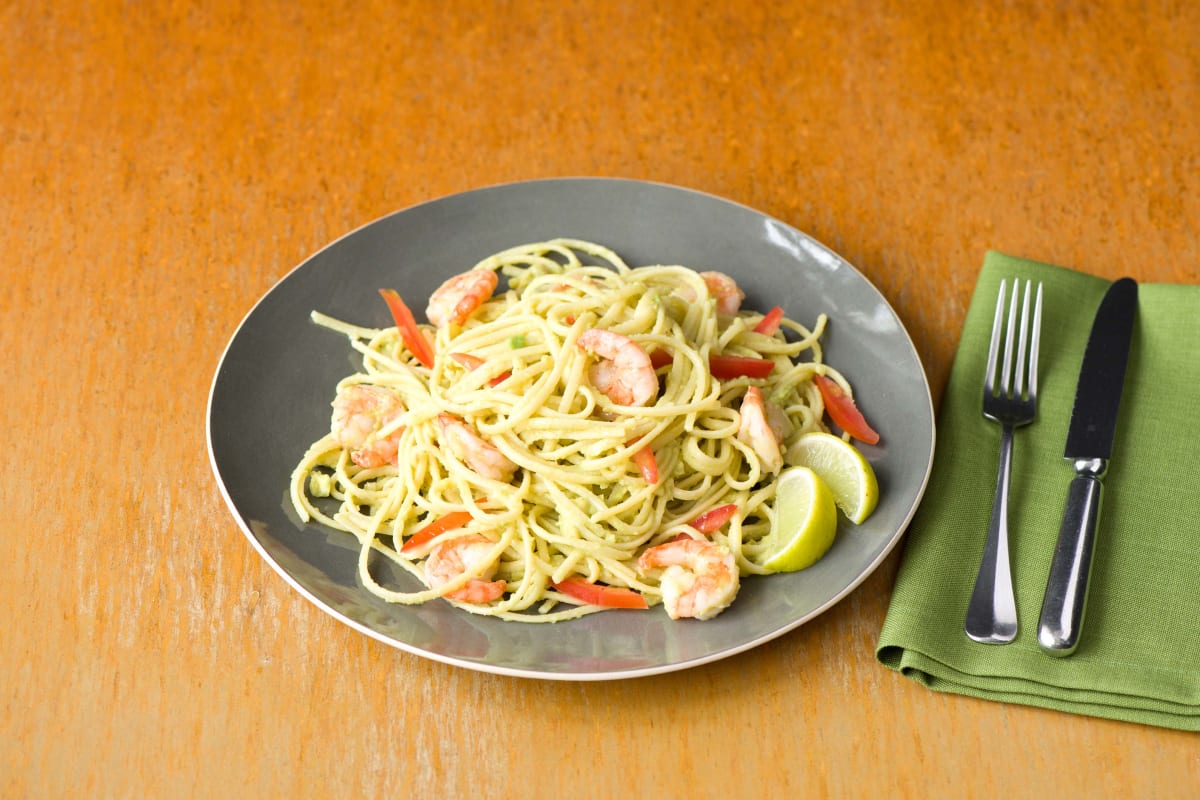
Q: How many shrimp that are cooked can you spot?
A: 8